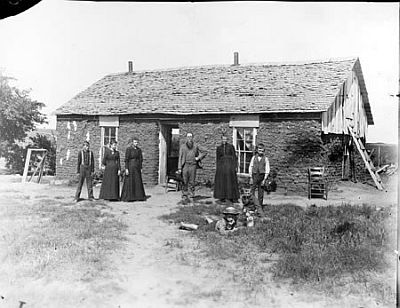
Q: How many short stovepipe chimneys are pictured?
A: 2